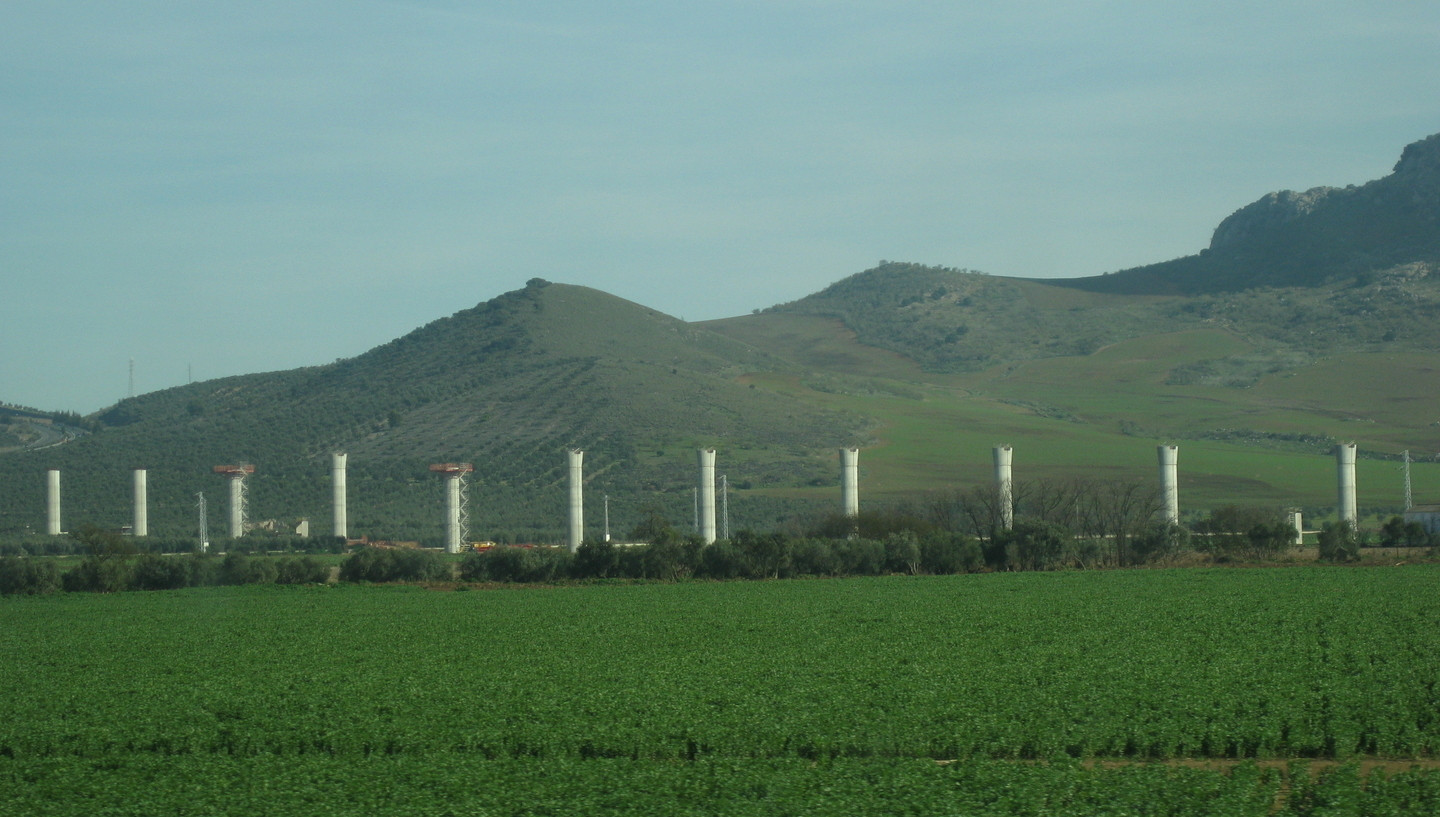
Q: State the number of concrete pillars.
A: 11